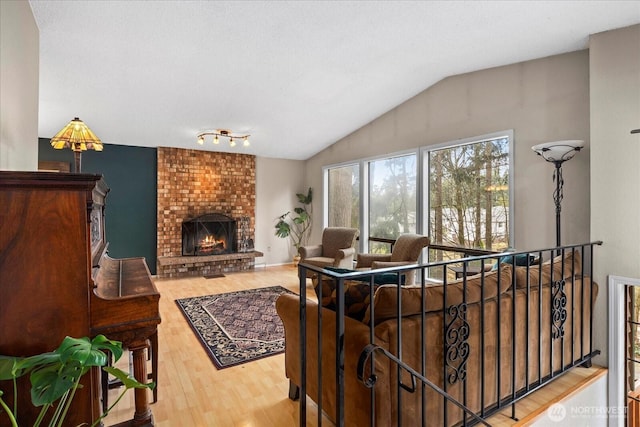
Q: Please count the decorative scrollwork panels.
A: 2